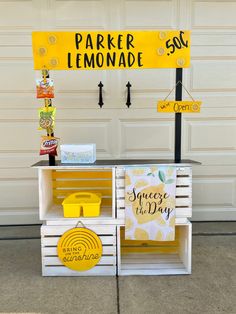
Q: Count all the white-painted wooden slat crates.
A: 4